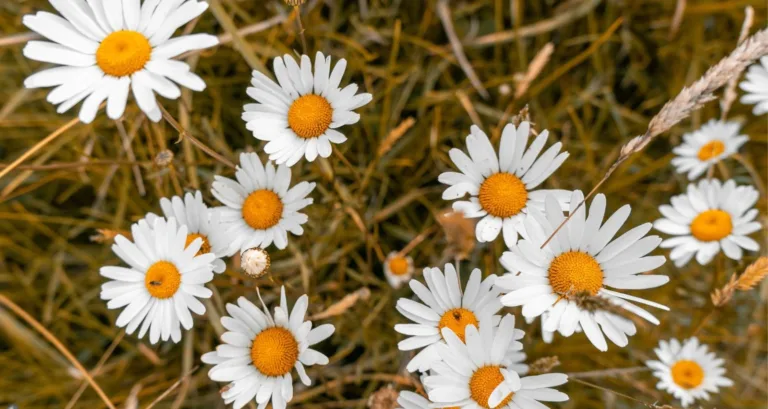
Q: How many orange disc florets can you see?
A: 15